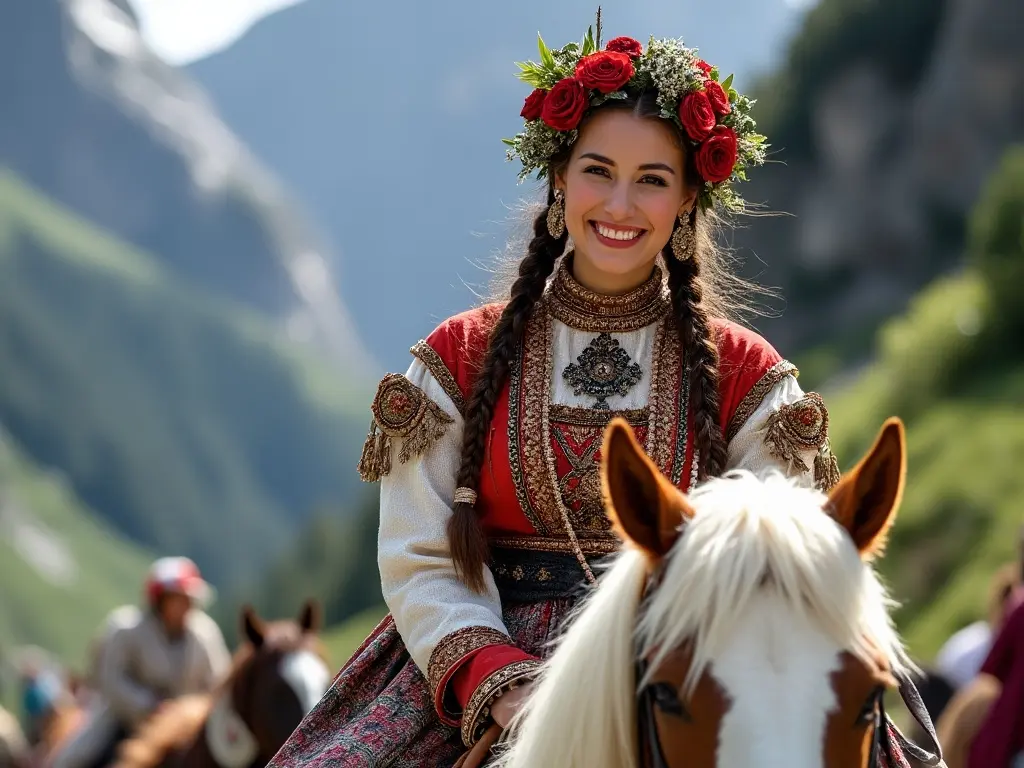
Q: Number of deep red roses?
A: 8